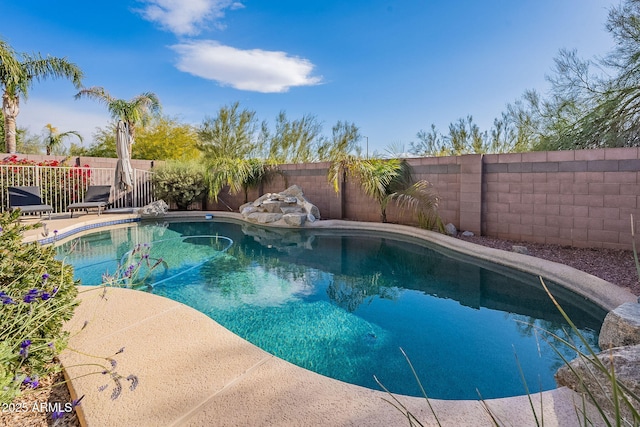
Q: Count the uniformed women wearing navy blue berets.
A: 0